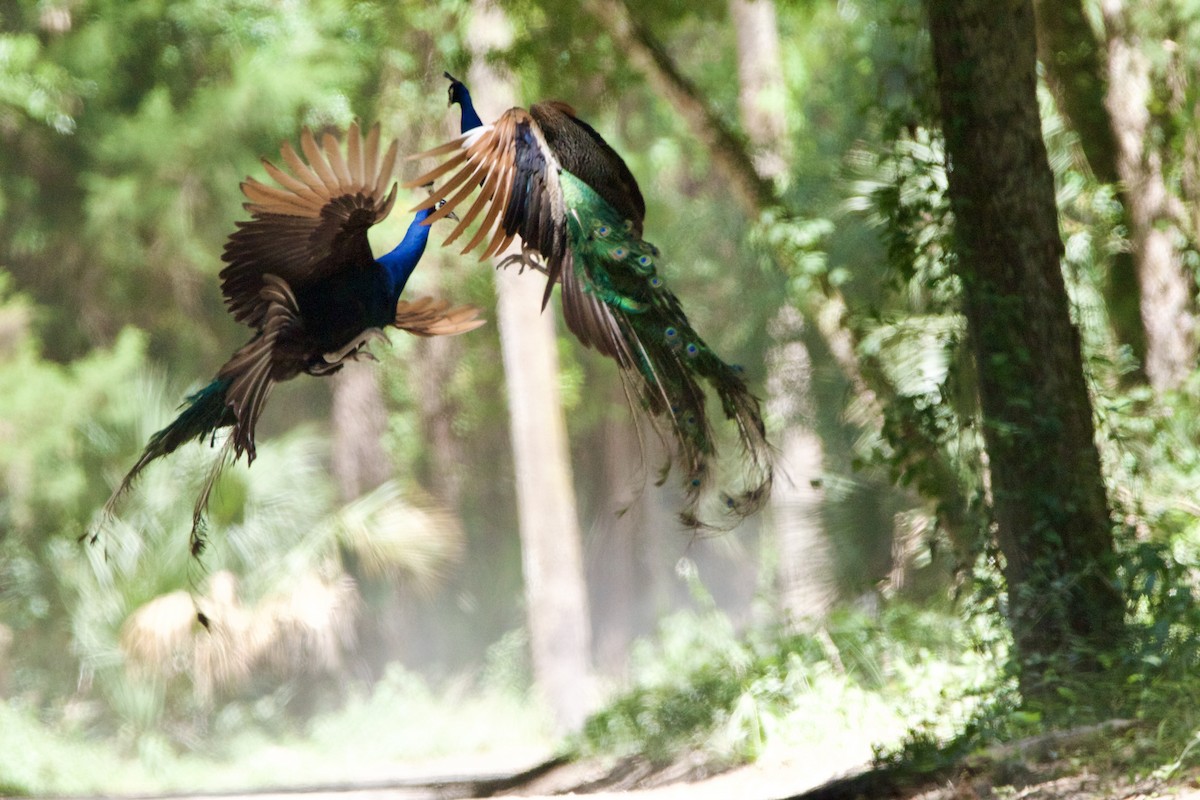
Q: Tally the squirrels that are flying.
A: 0